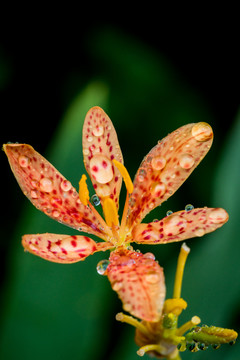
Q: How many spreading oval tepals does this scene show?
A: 6